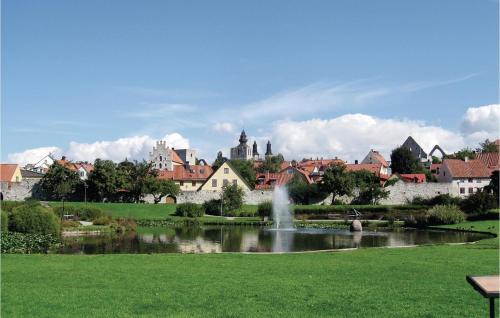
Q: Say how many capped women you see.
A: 0